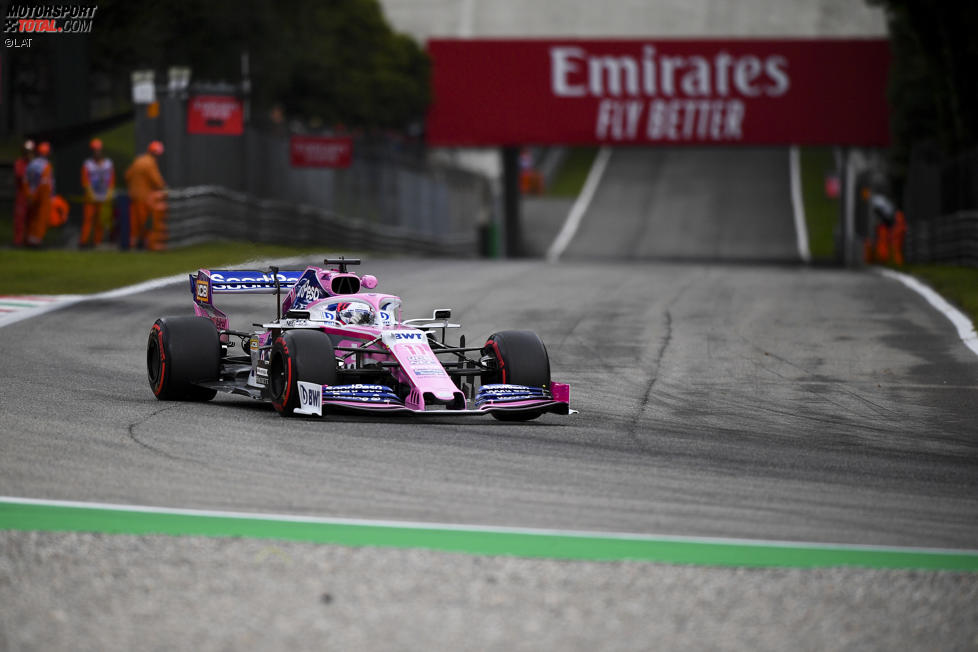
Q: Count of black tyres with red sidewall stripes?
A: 3